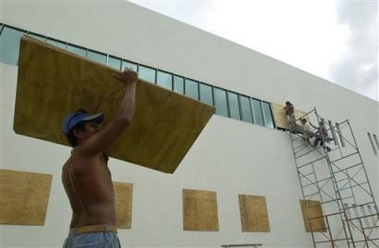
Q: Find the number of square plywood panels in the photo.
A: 5